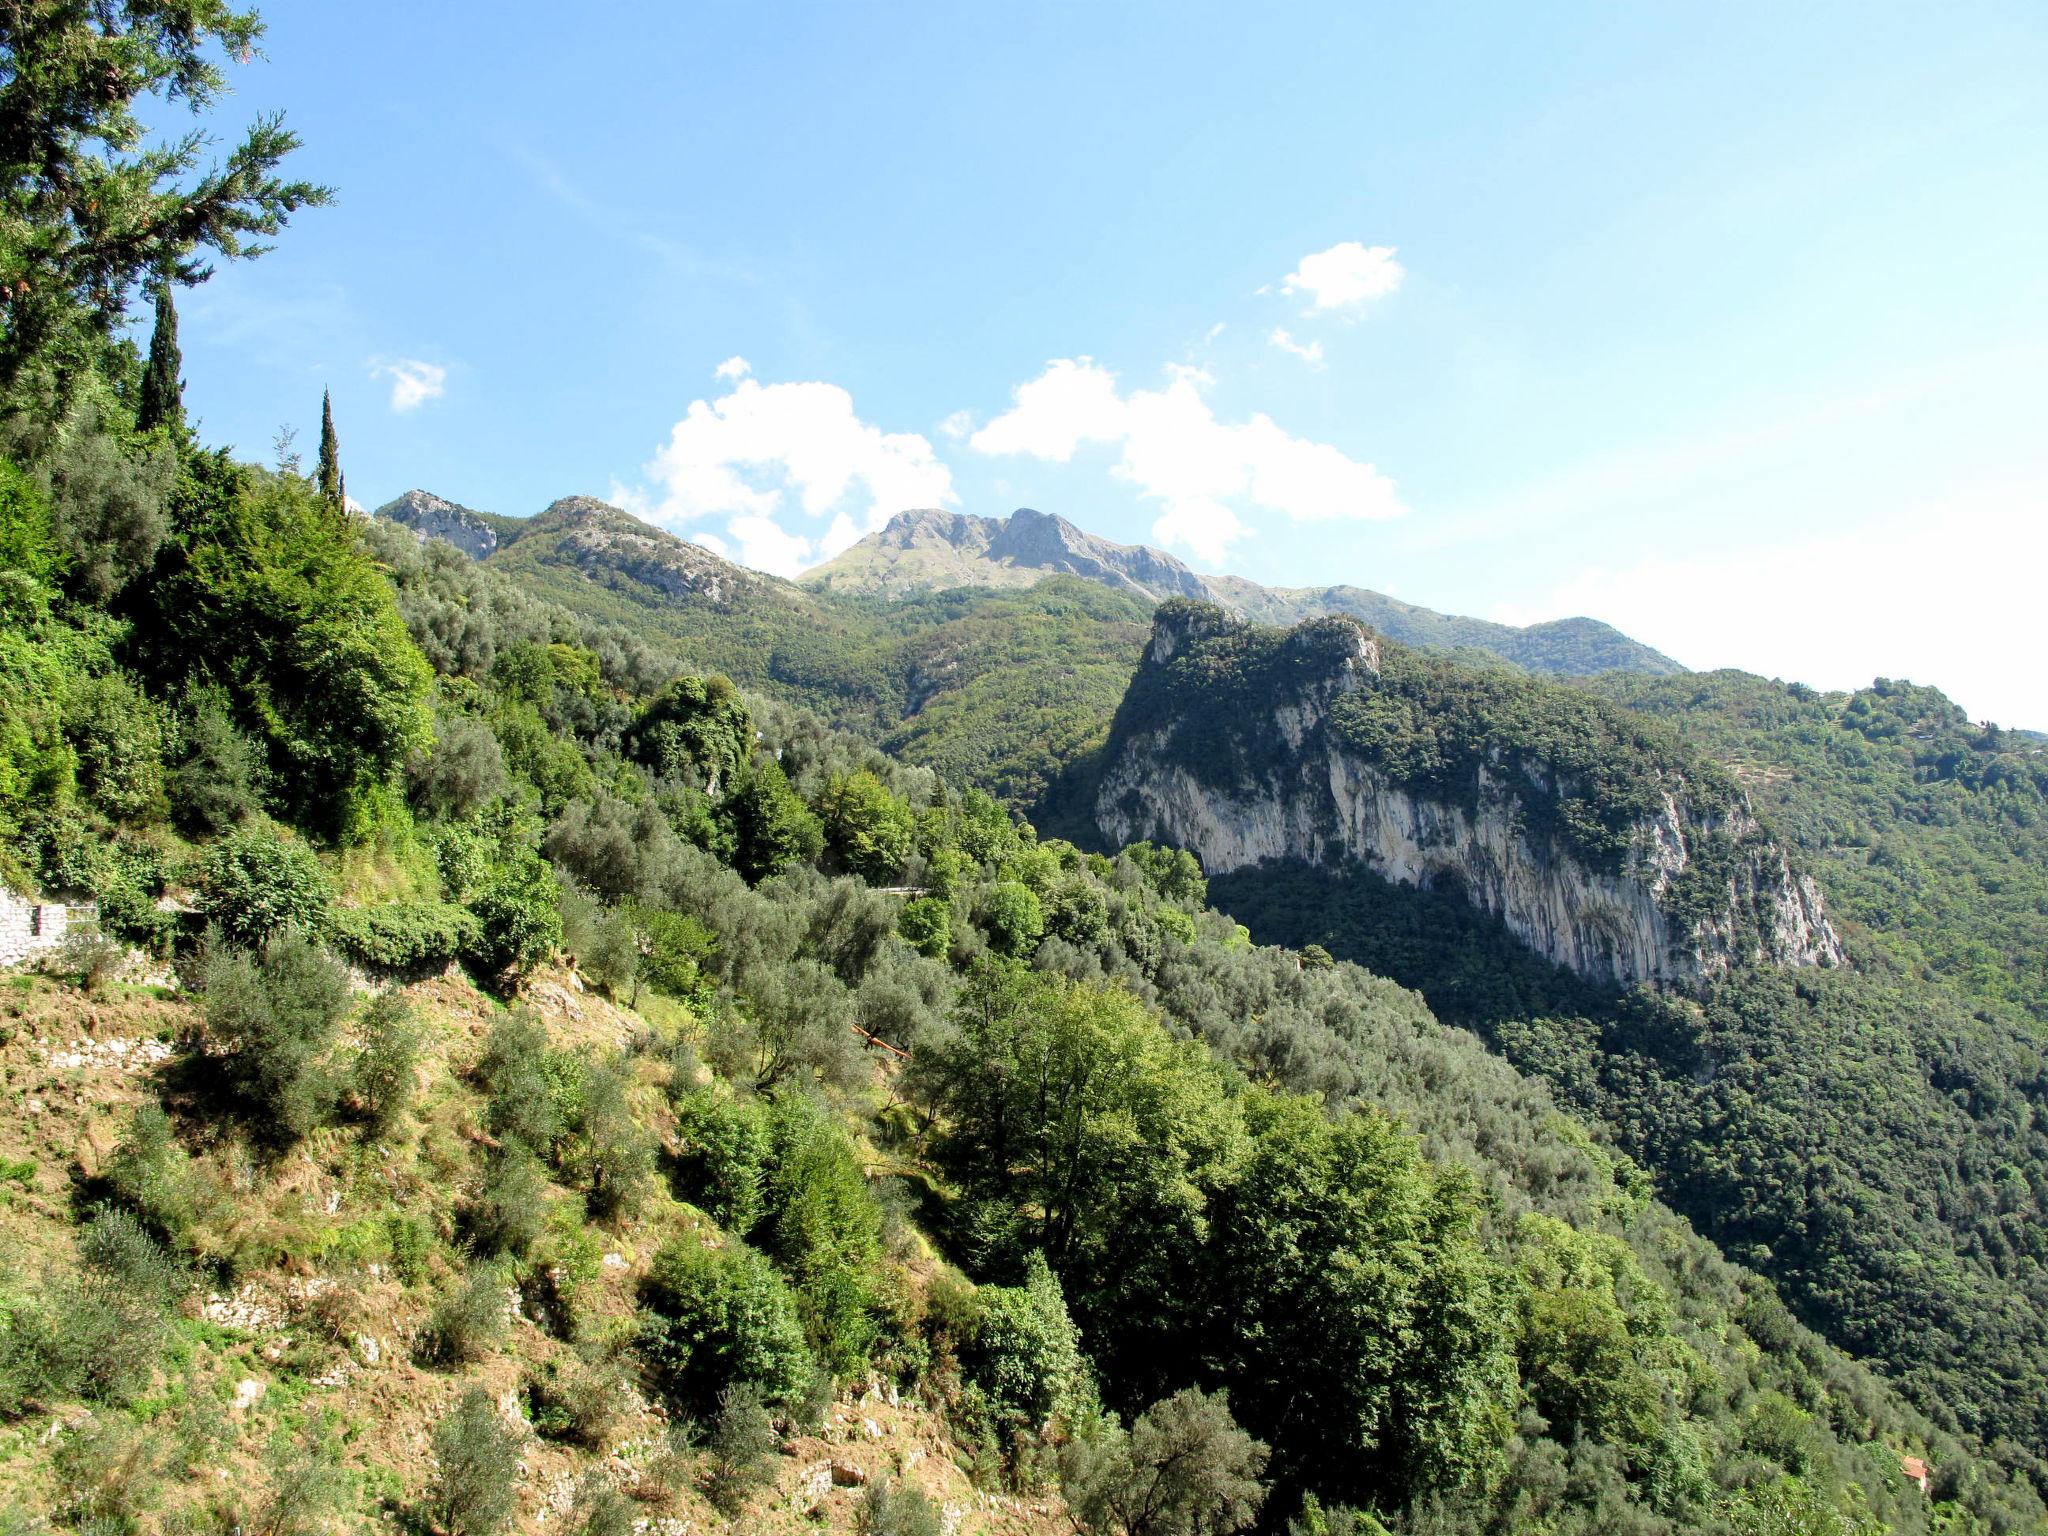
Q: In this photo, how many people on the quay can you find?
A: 0